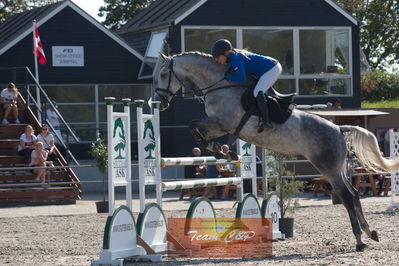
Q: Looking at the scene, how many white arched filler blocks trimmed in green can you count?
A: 5